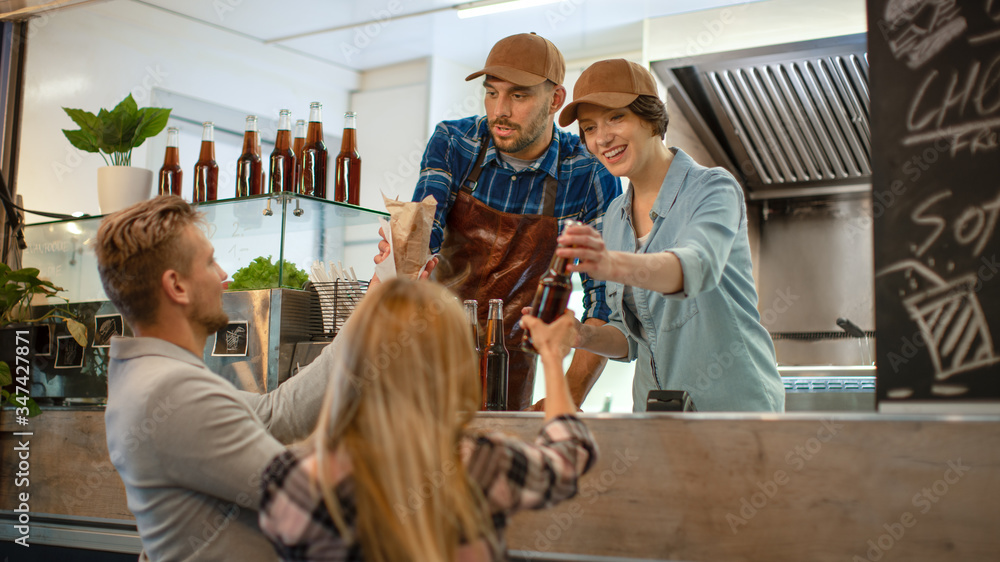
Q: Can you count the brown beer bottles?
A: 11